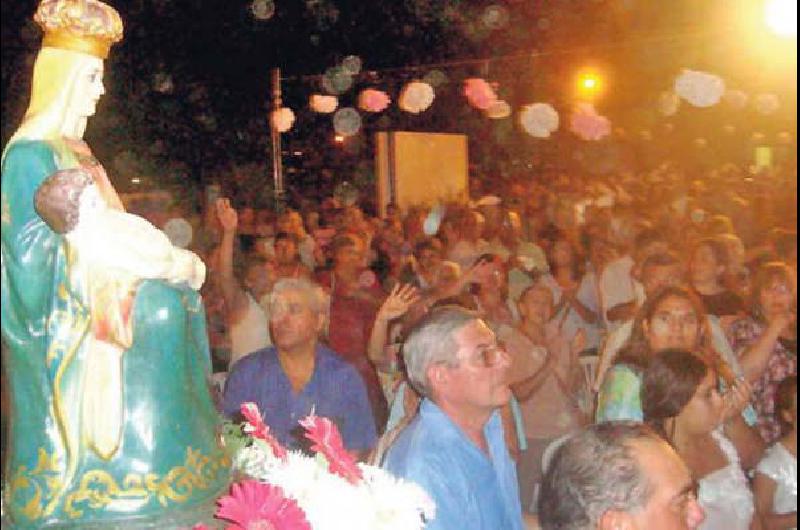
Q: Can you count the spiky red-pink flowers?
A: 3